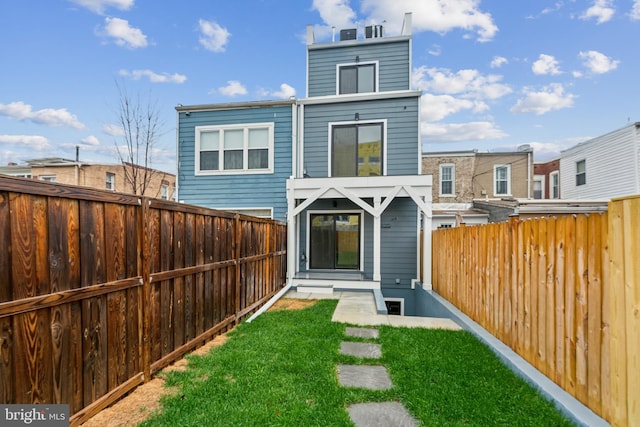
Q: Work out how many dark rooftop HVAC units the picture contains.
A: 2